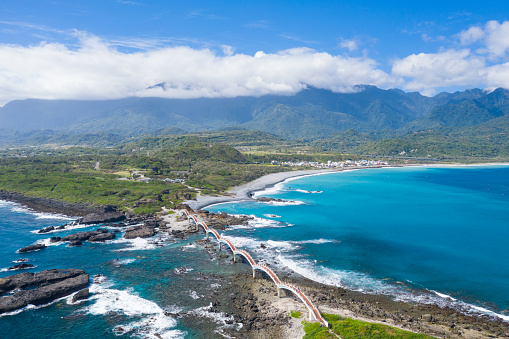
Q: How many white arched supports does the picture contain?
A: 8